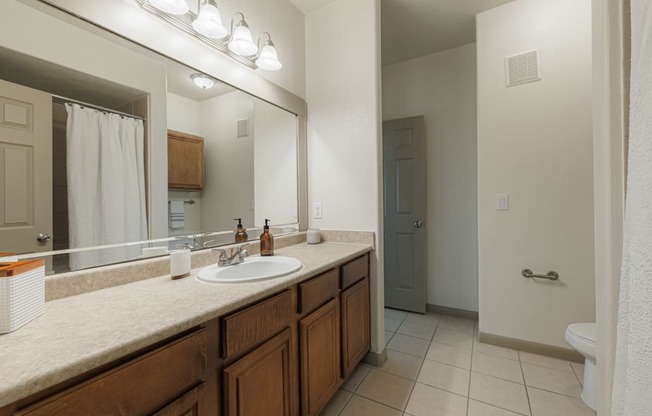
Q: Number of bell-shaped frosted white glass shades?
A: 4